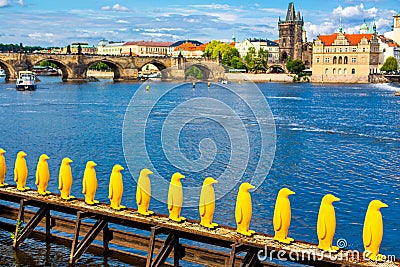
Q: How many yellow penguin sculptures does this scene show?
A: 13